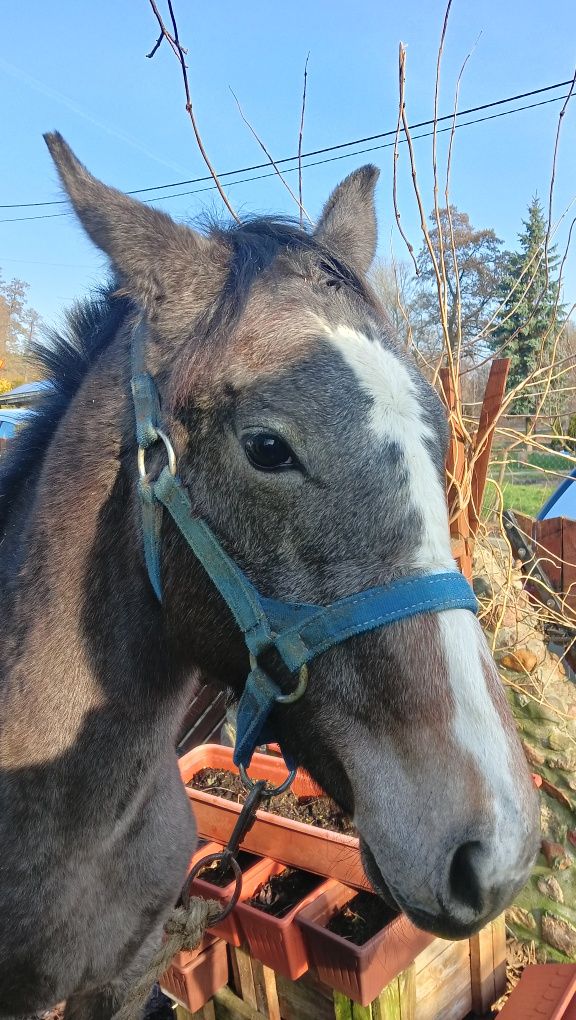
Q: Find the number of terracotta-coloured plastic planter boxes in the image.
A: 6